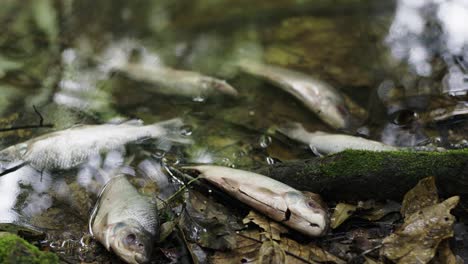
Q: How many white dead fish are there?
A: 6